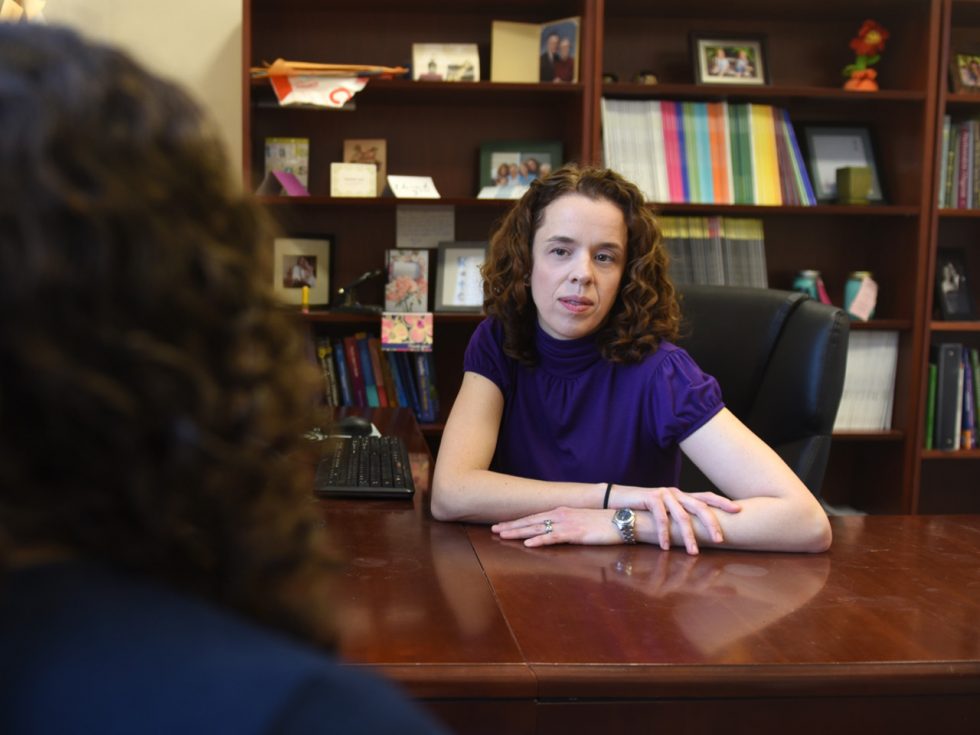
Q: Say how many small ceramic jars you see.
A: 2